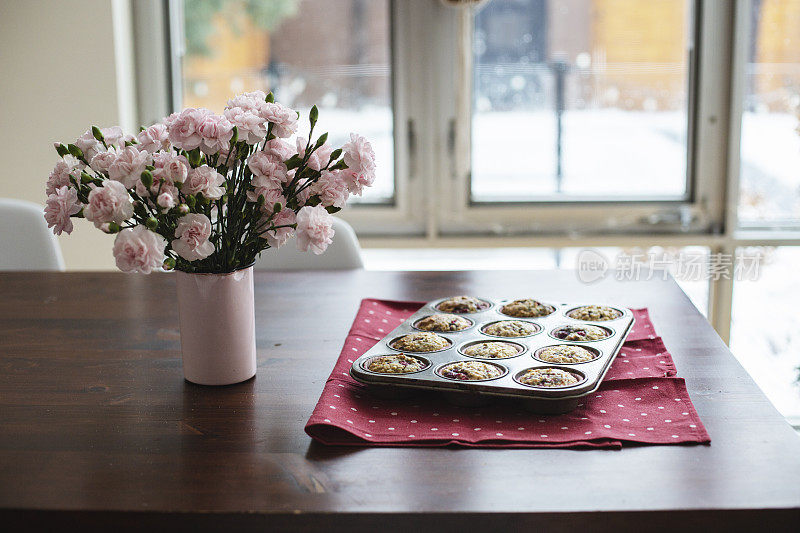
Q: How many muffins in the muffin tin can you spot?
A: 12